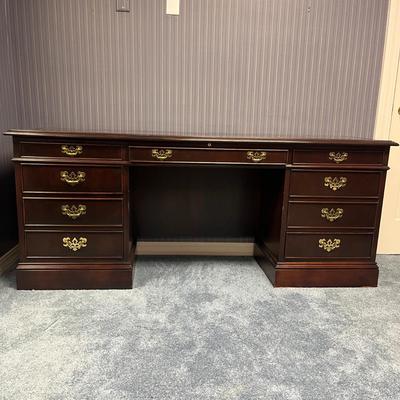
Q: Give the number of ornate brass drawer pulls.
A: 10